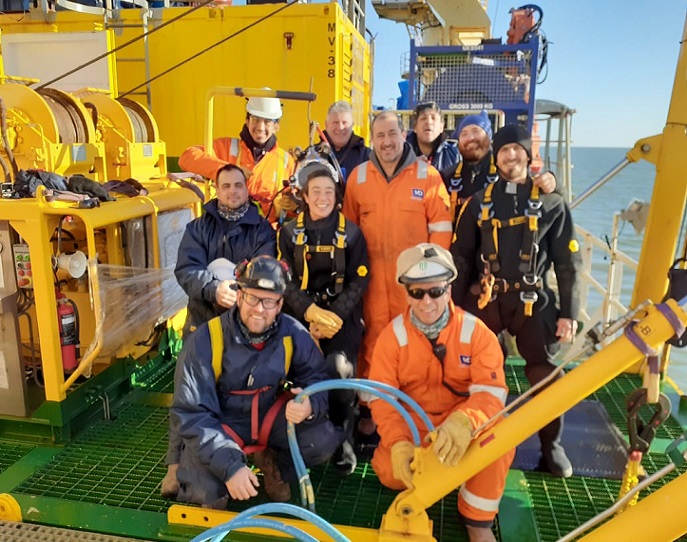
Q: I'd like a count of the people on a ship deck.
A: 10